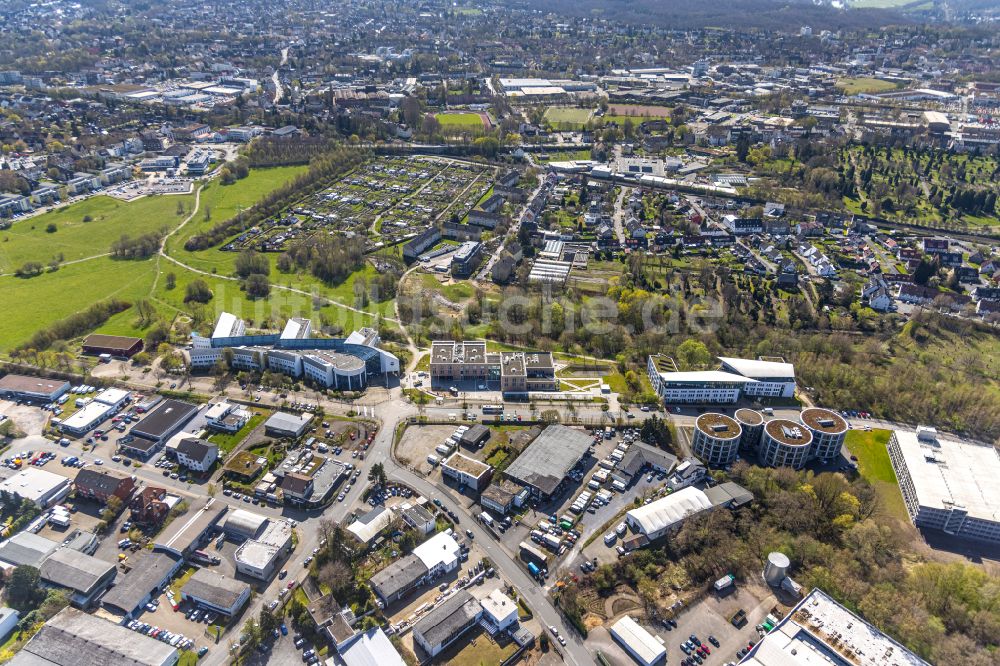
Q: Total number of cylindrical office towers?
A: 4